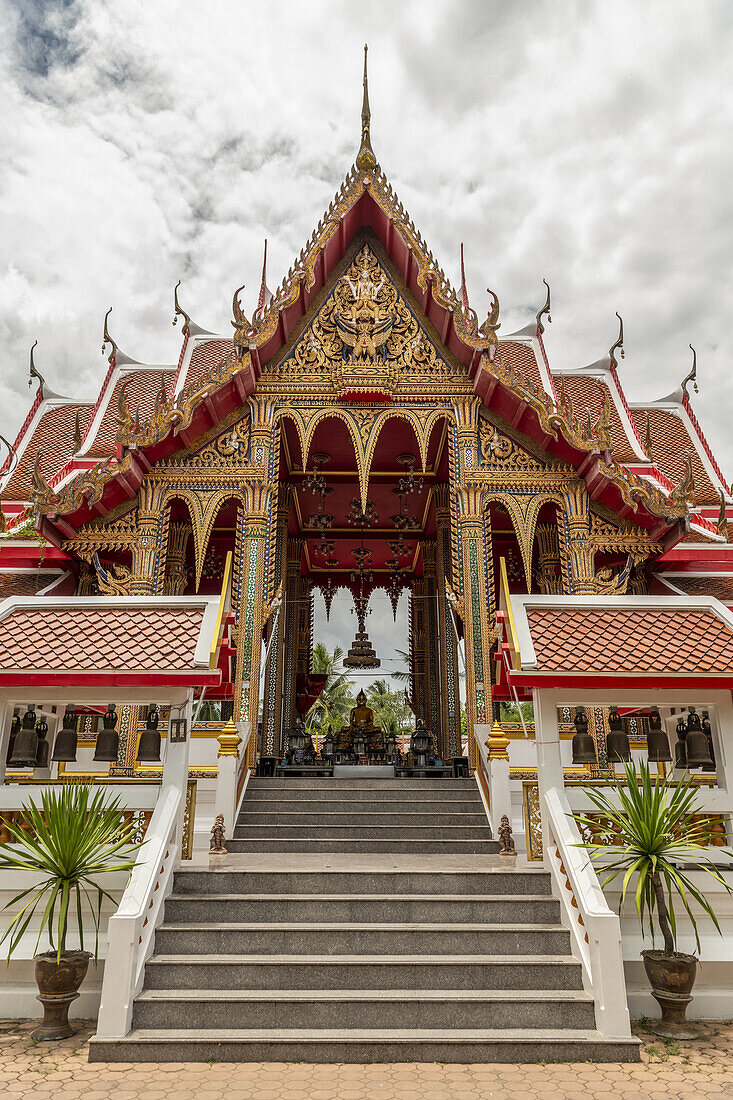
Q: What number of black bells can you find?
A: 12